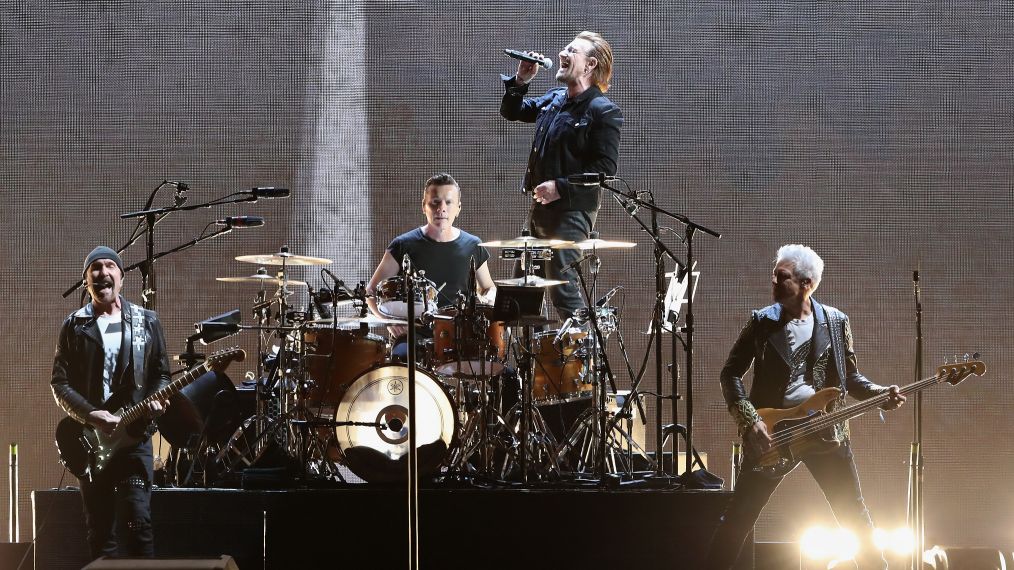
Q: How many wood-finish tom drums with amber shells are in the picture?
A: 3